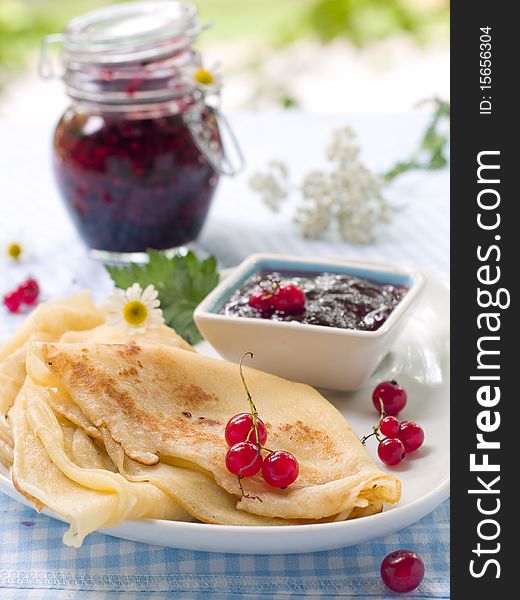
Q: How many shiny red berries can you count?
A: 12